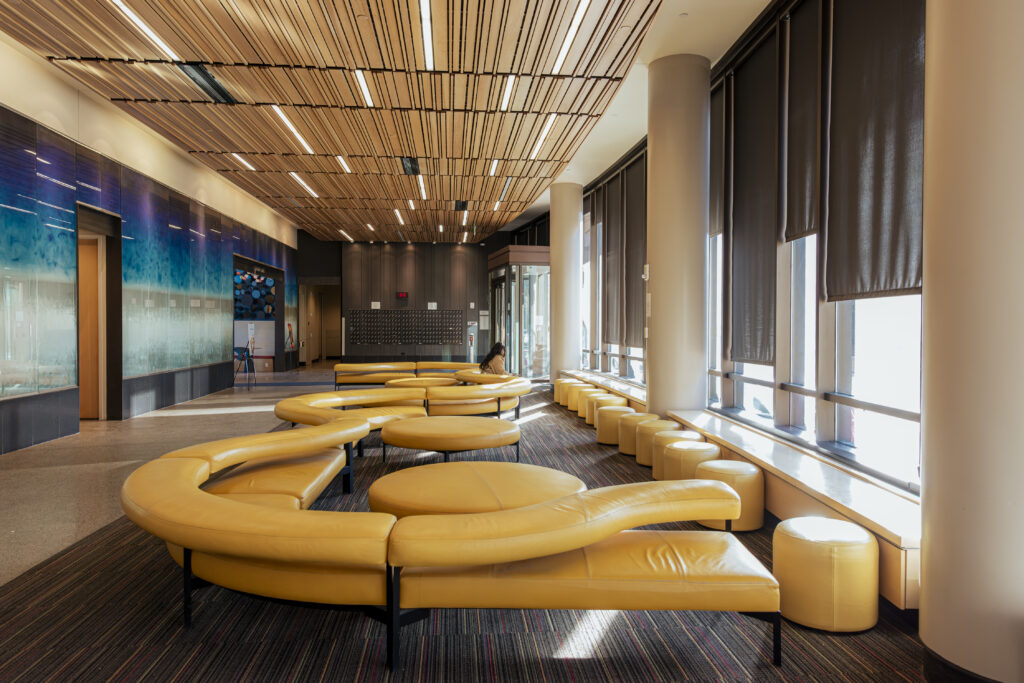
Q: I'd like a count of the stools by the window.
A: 13